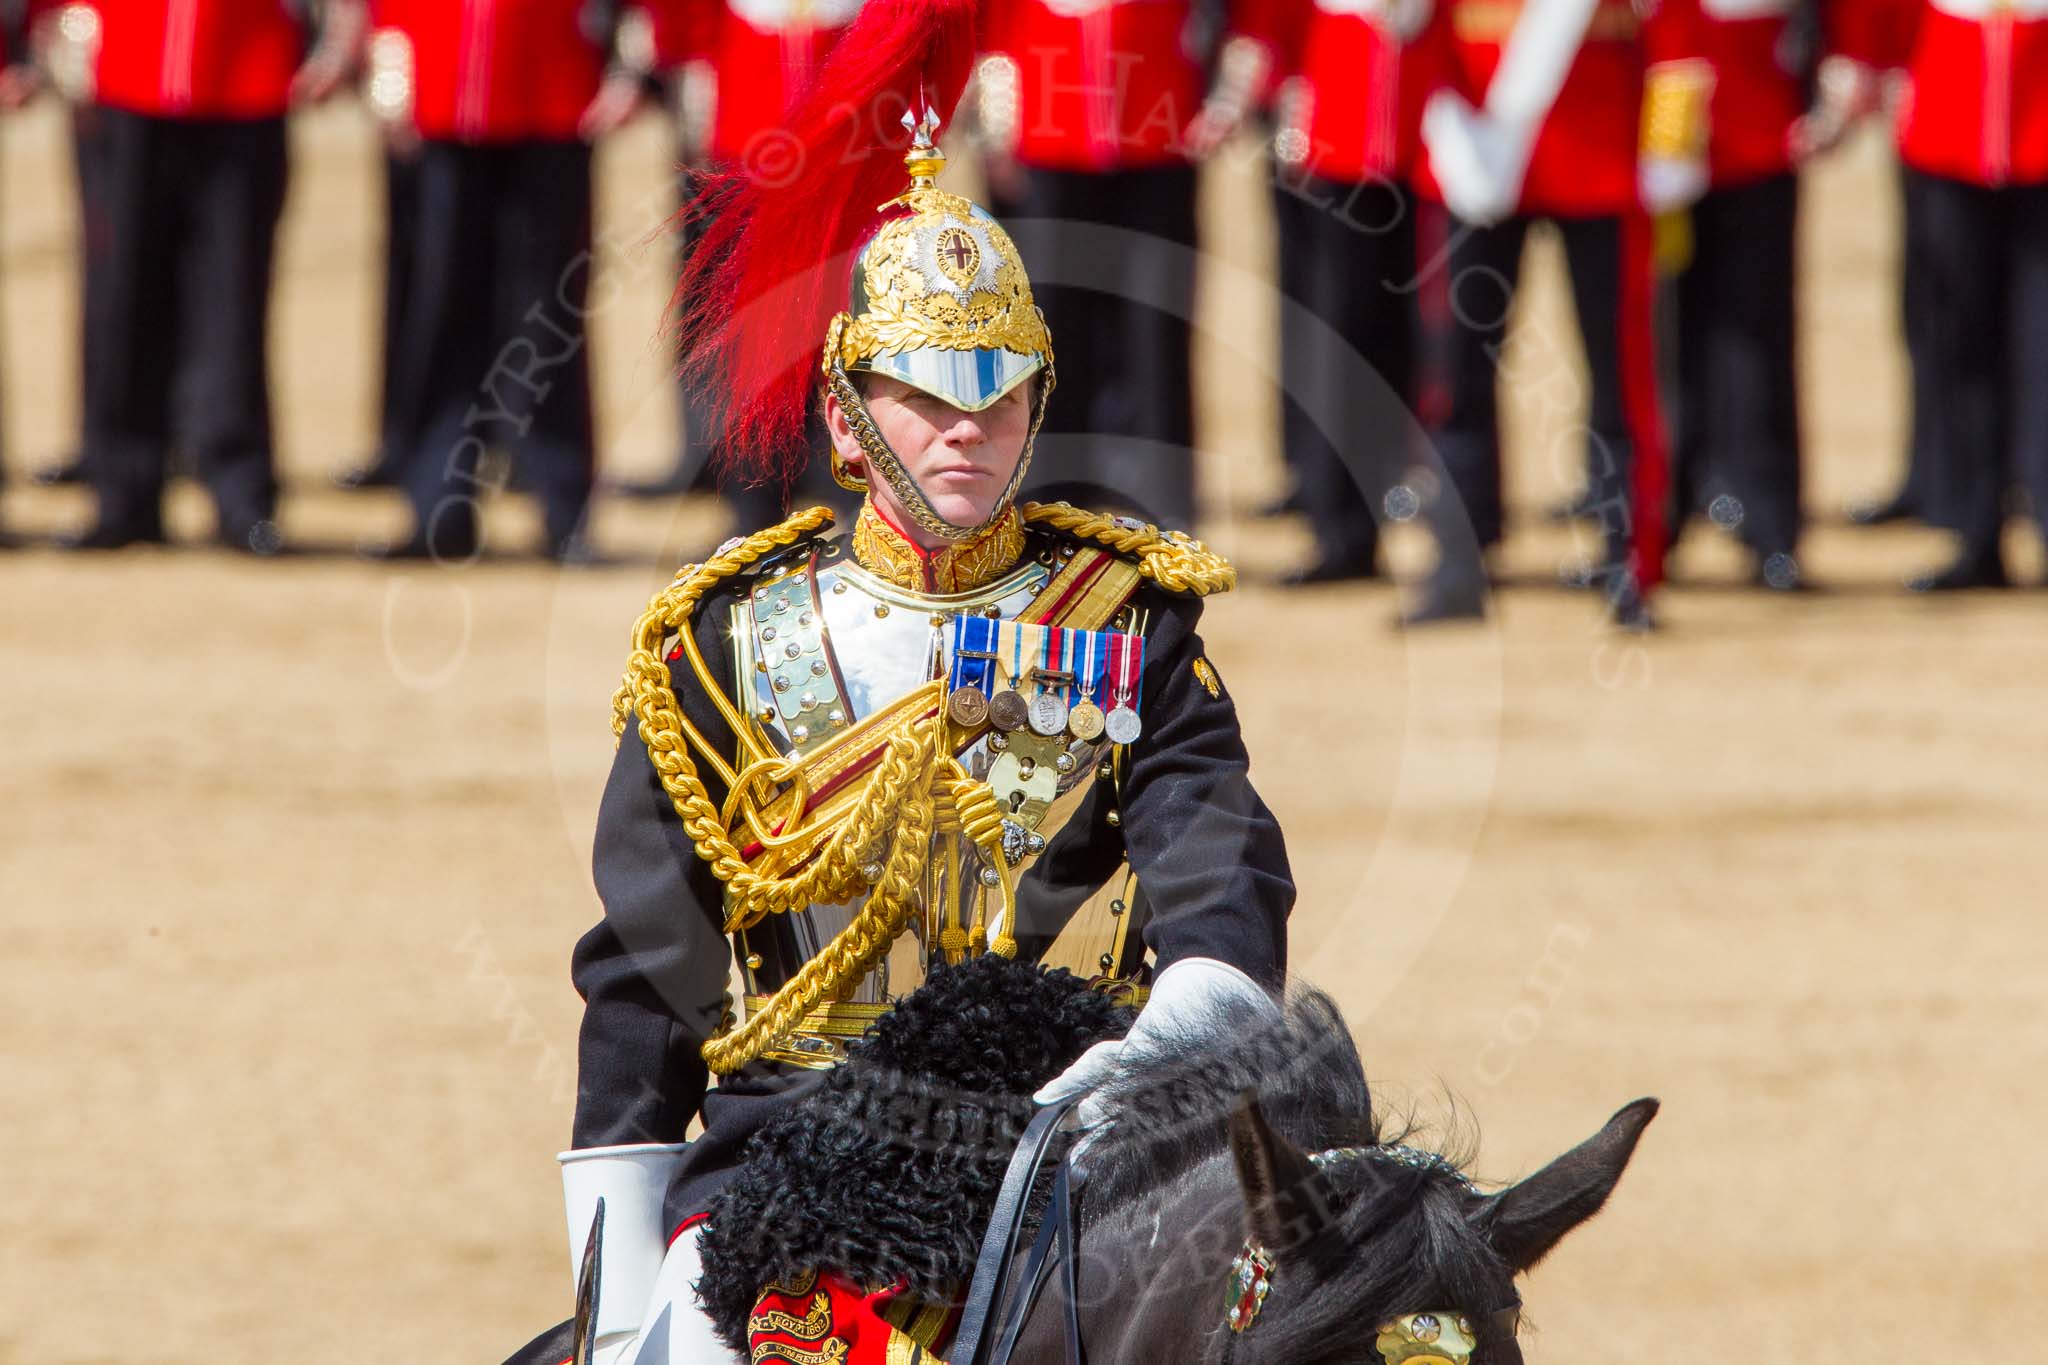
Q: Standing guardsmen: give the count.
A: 8